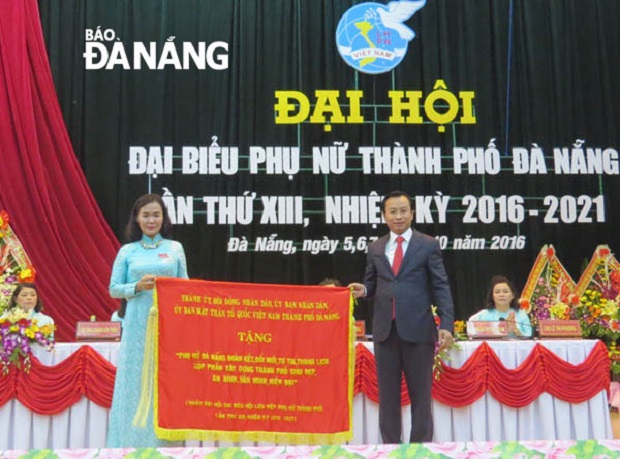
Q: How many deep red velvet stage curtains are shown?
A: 1